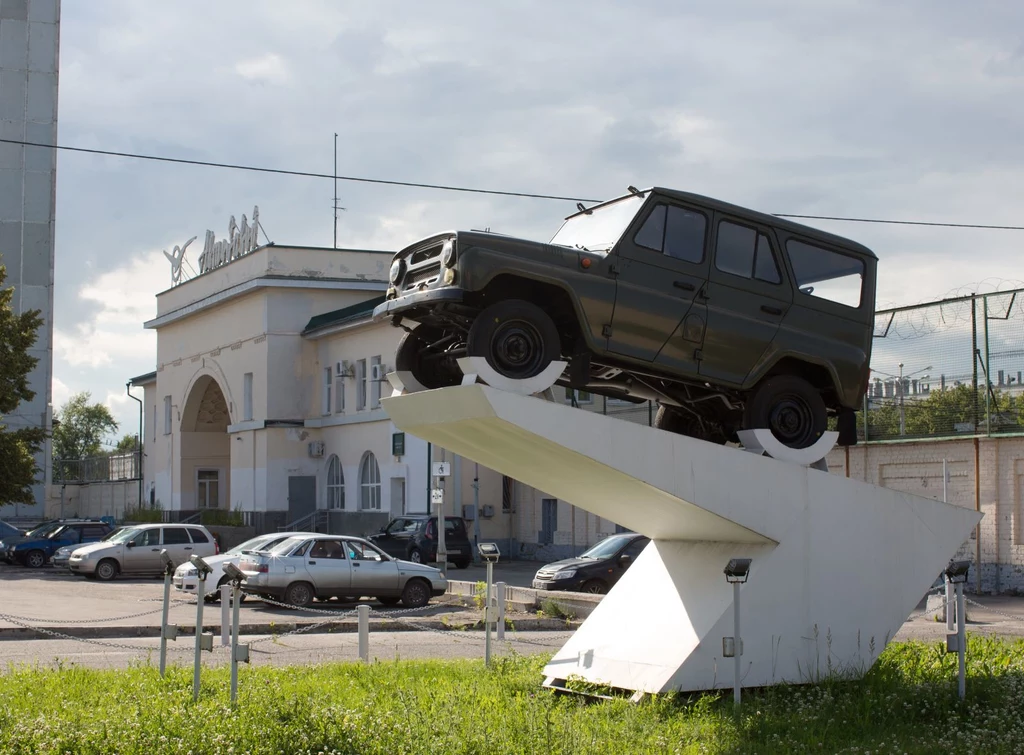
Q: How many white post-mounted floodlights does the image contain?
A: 6